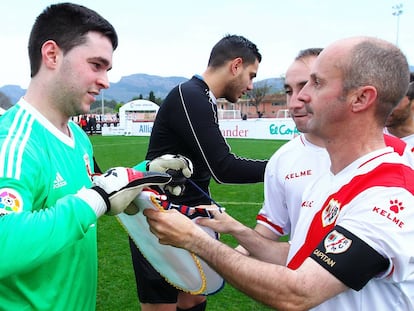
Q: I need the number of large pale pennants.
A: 2